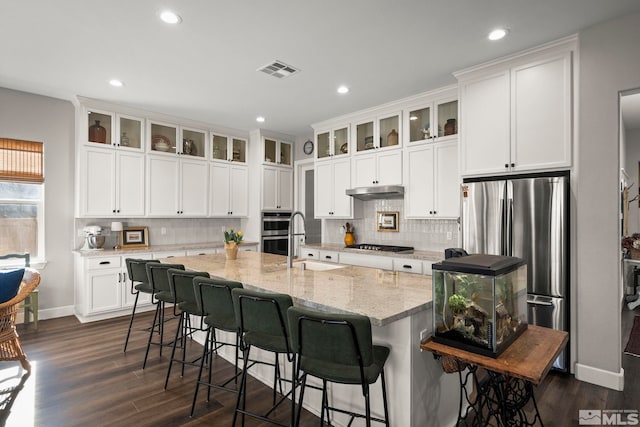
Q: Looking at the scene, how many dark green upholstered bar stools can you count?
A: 6